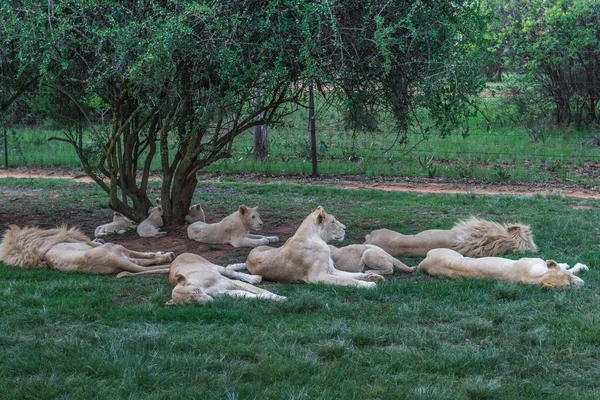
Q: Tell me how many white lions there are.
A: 10